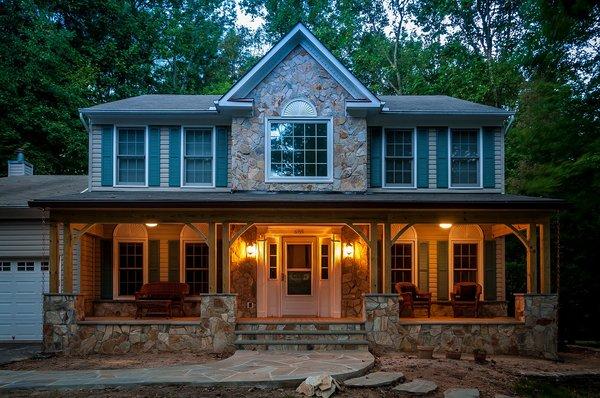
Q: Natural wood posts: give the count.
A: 8